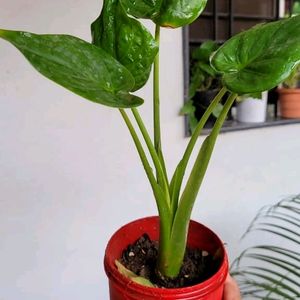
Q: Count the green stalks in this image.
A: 5